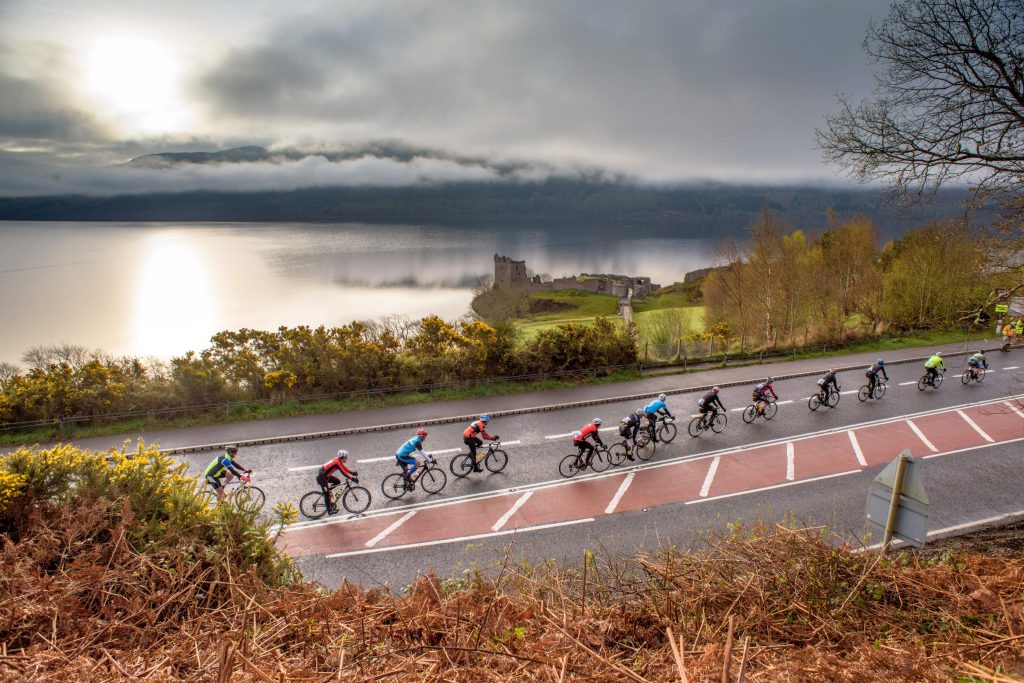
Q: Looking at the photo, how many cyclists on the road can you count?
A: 13